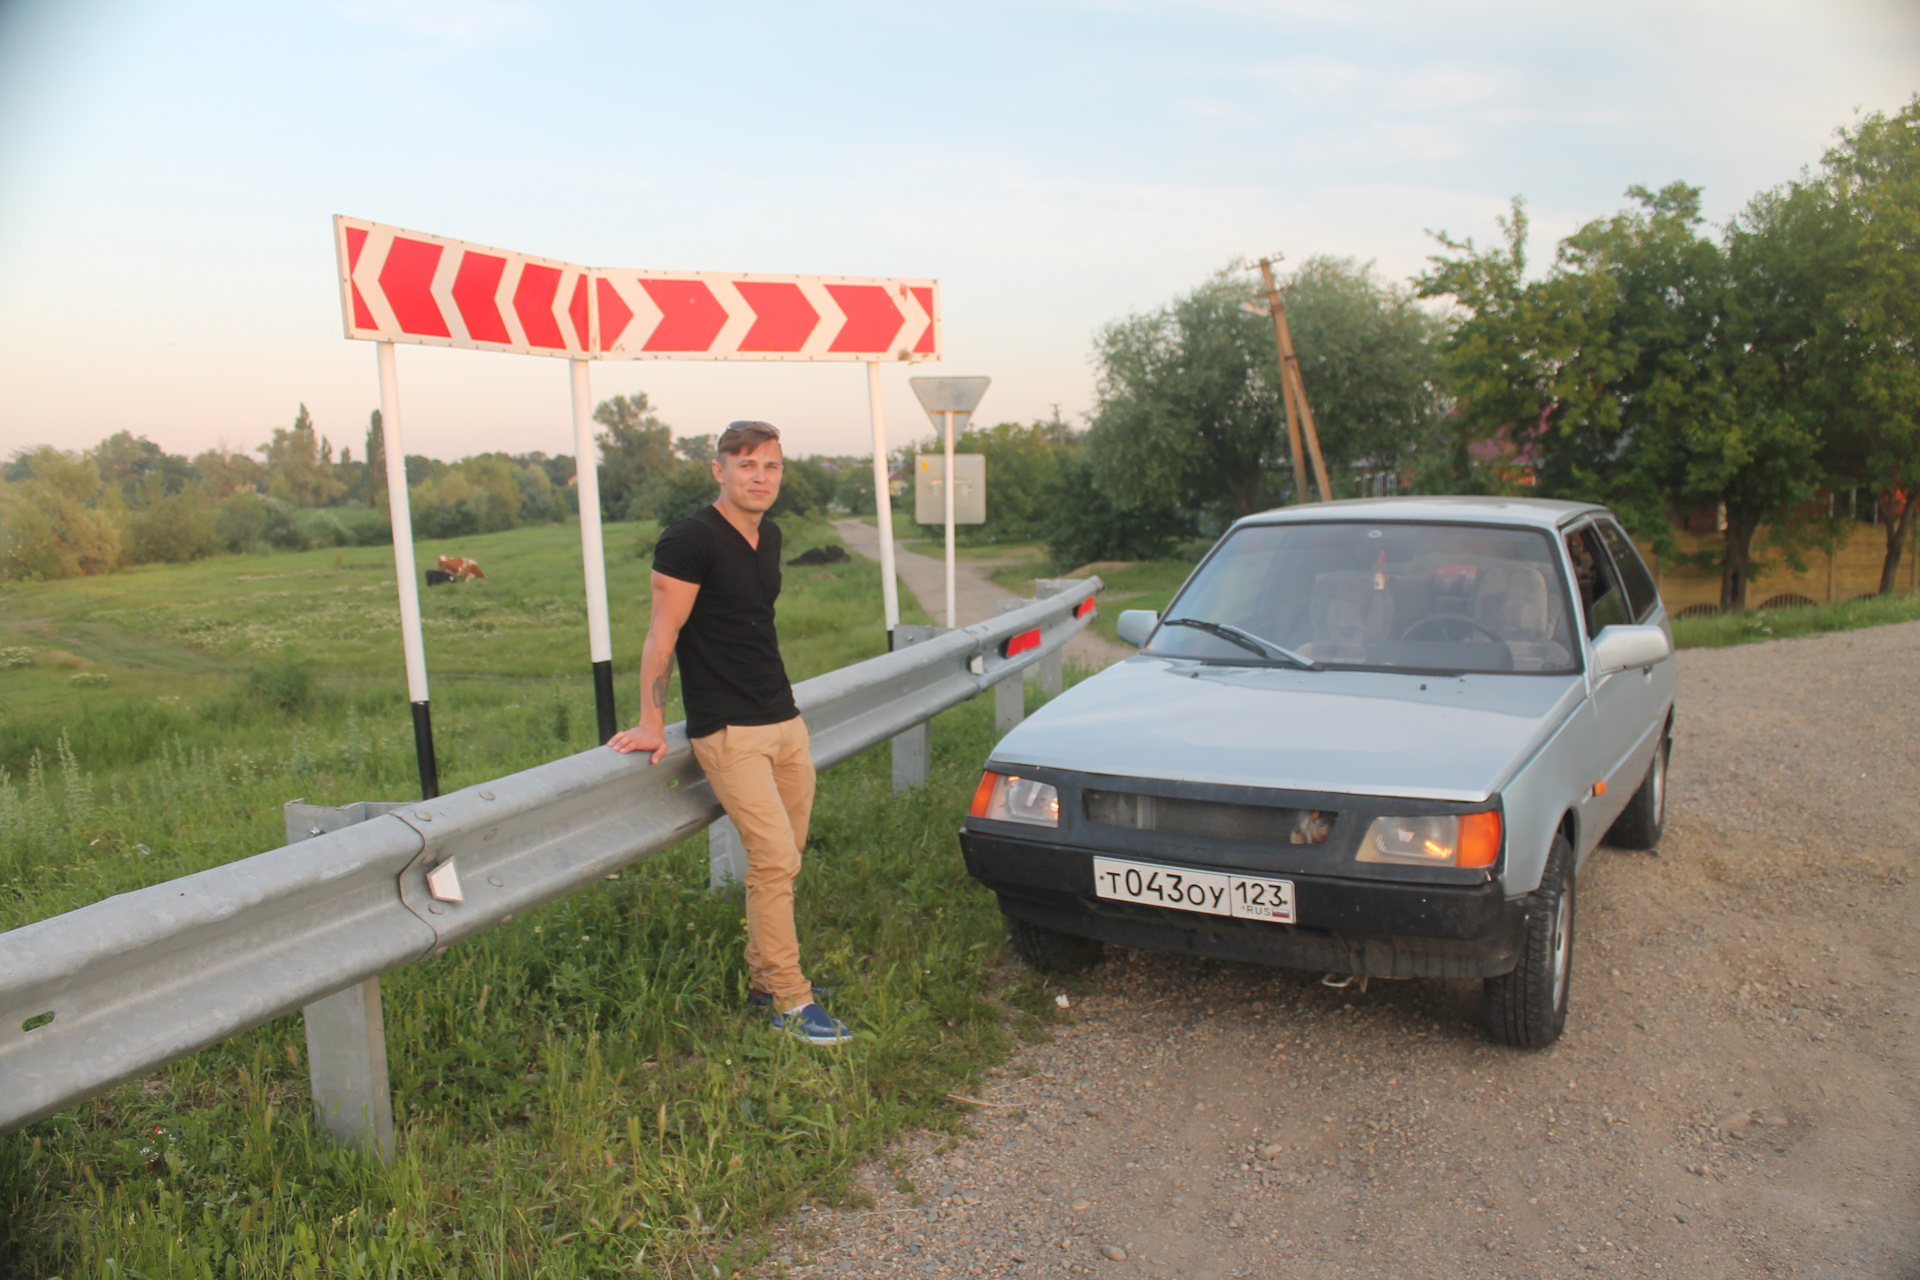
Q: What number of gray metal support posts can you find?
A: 5